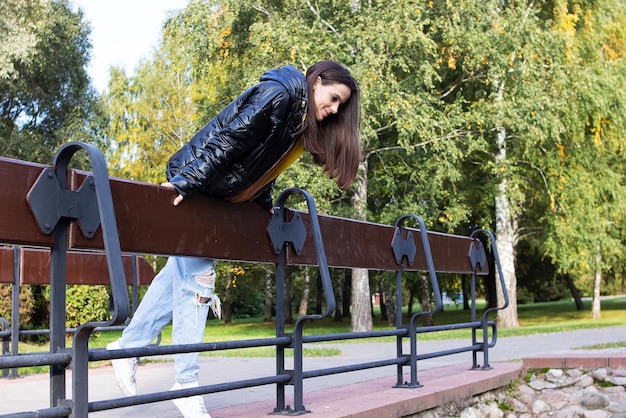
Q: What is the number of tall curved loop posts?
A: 4